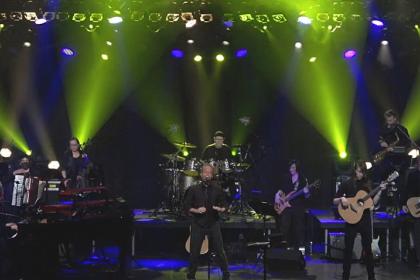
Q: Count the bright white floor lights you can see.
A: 4